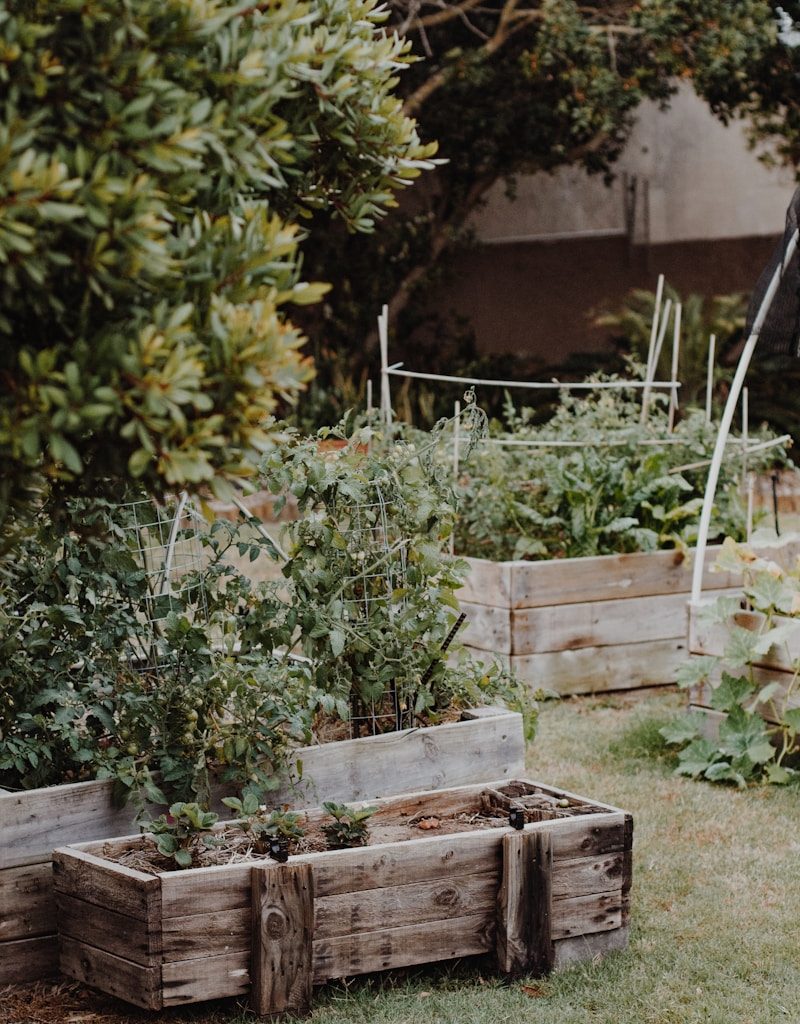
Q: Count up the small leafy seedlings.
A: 3